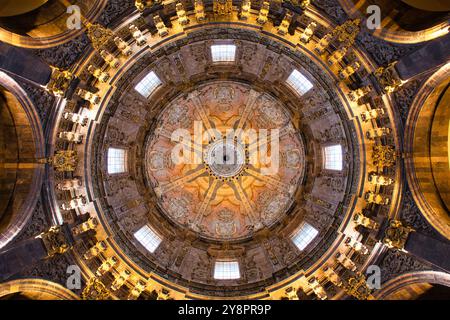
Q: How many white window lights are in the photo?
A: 8